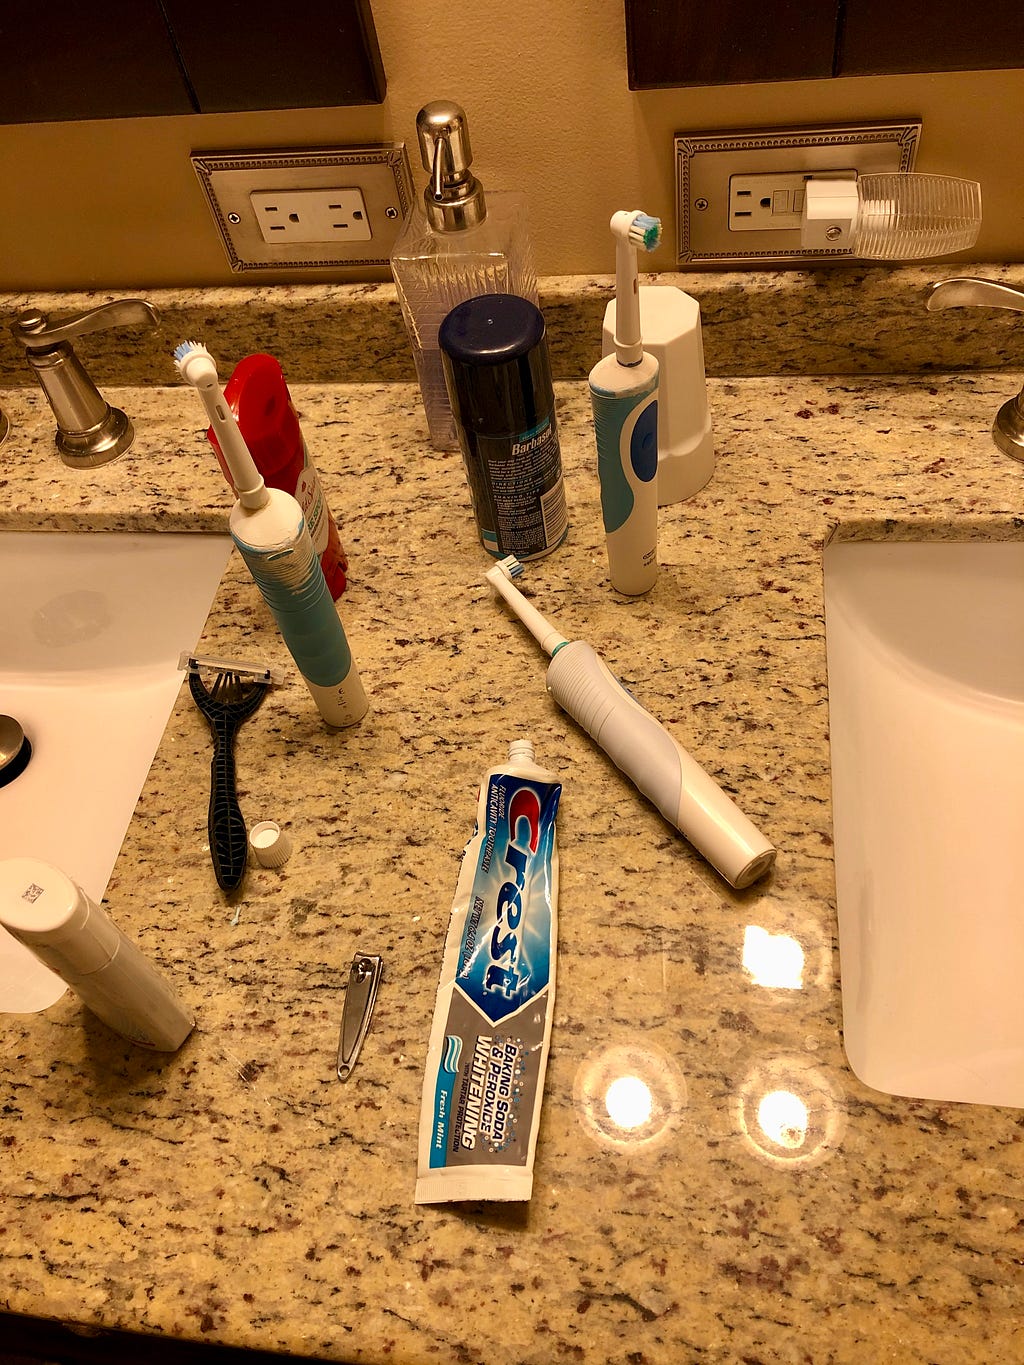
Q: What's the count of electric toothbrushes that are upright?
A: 2